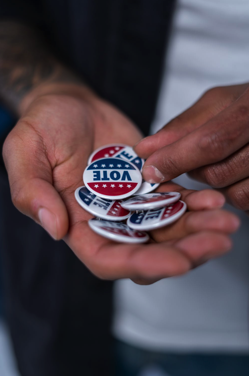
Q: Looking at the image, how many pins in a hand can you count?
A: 7